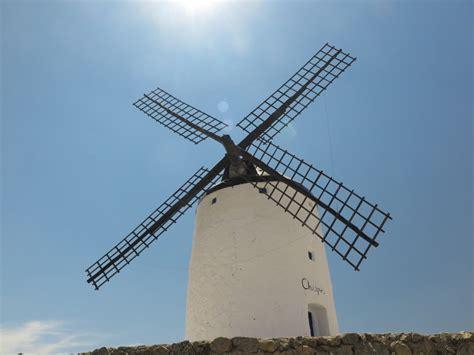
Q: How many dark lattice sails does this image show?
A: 4